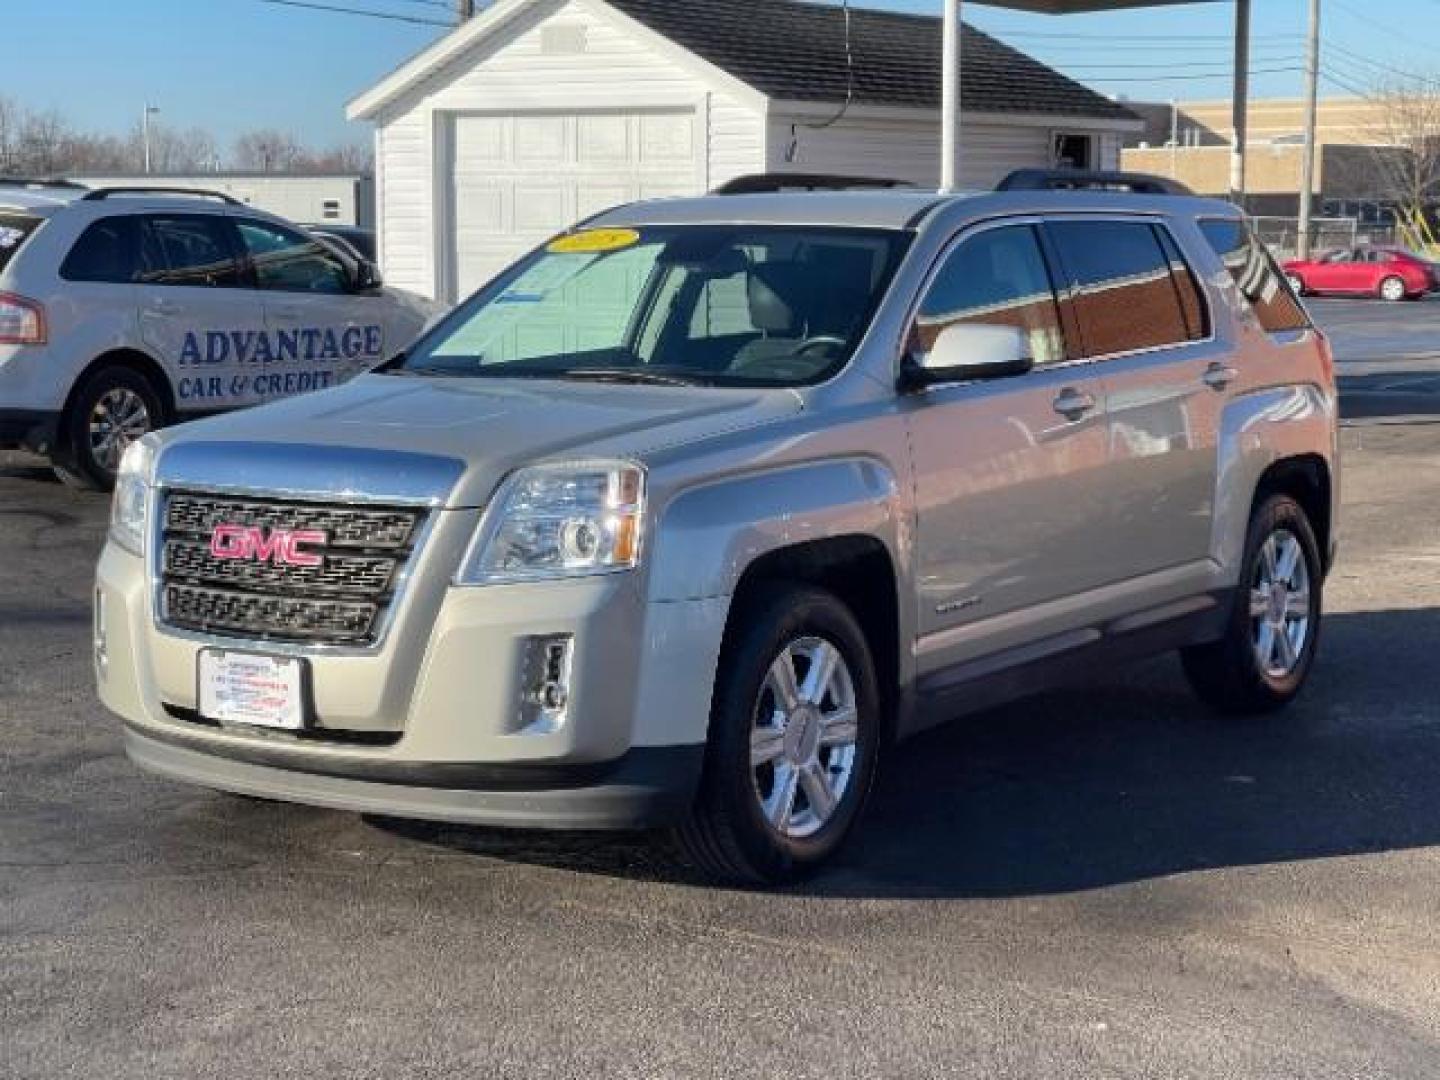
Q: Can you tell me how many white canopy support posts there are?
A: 2